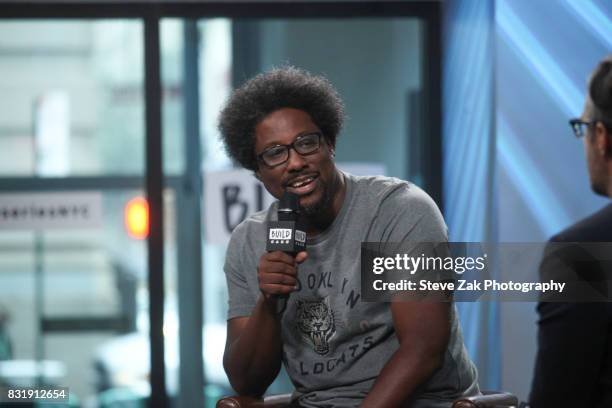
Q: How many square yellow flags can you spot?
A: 0